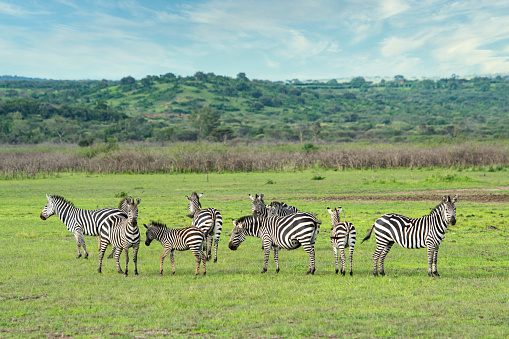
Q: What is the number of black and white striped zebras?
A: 9